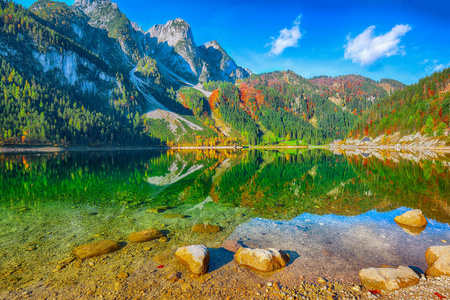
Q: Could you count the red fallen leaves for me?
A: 3